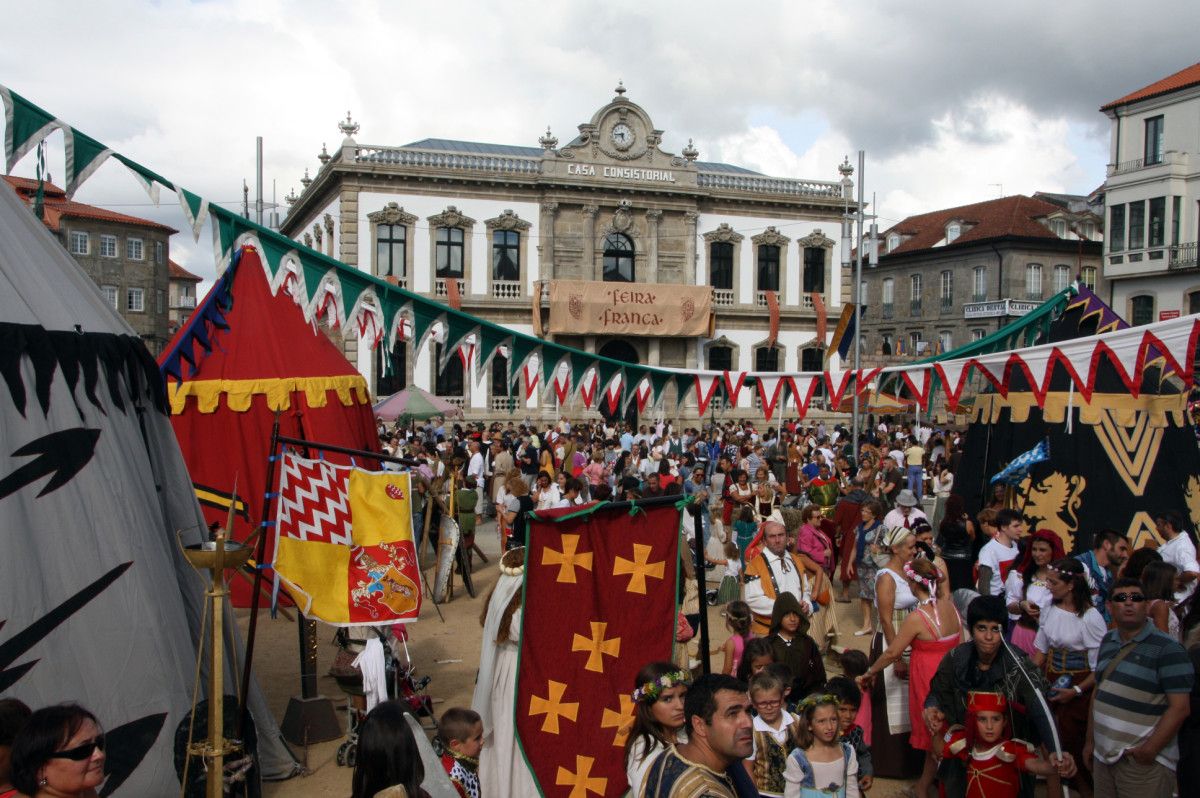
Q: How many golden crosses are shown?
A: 6